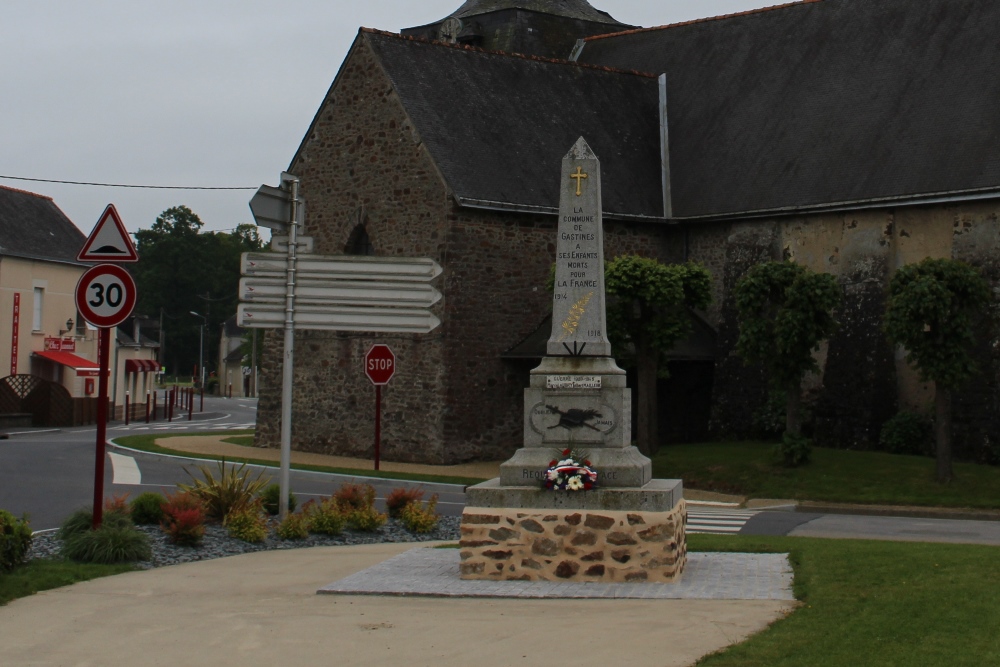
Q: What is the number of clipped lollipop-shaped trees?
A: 3